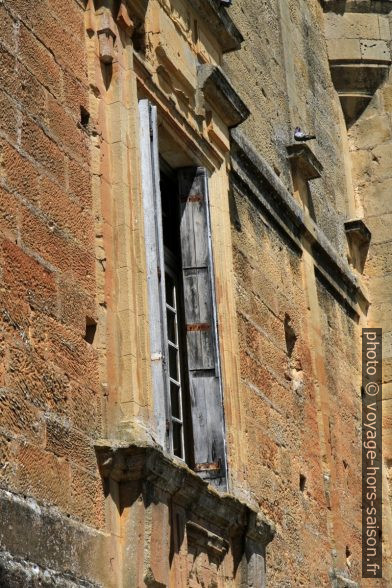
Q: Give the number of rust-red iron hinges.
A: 3